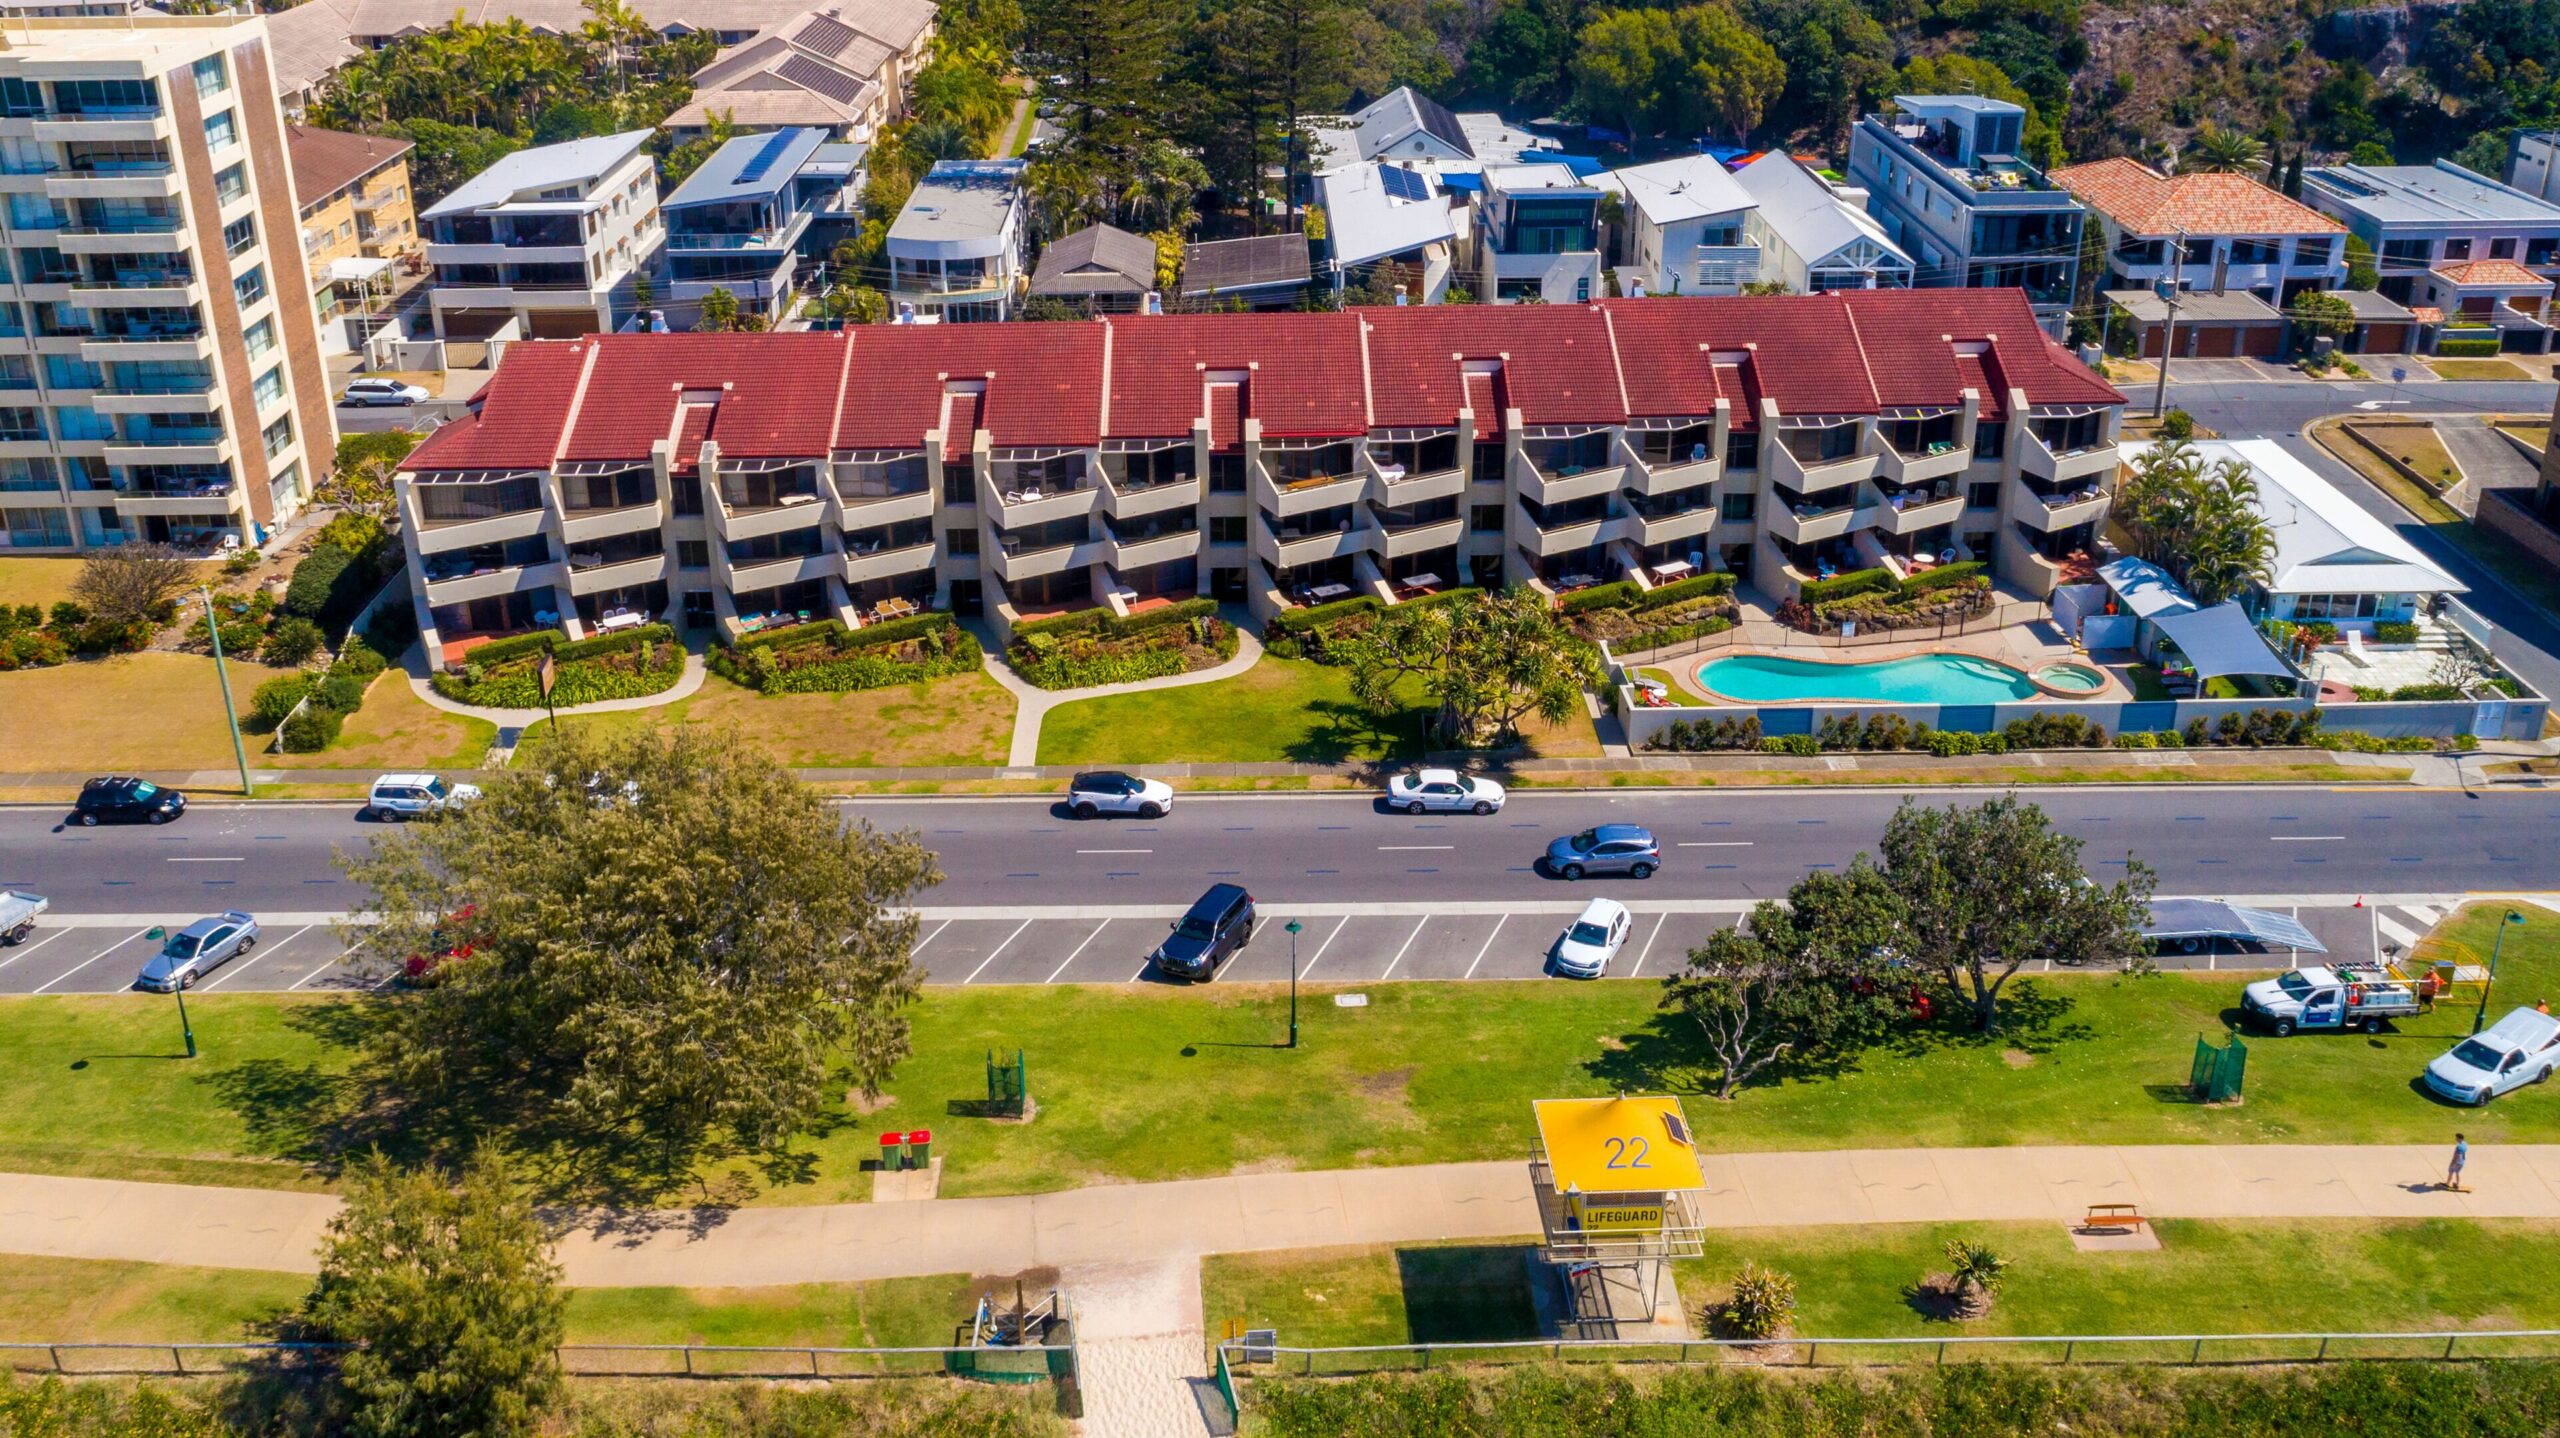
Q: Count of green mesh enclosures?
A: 2